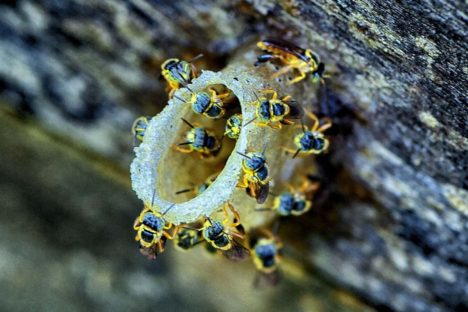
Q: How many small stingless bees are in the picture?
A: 15